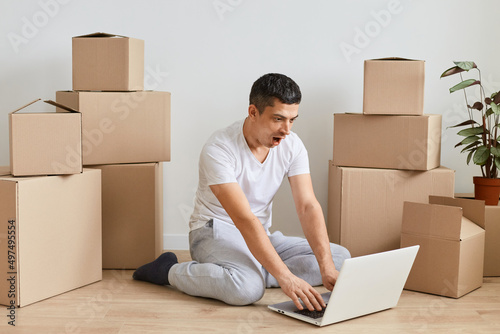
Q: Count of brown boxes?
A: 10